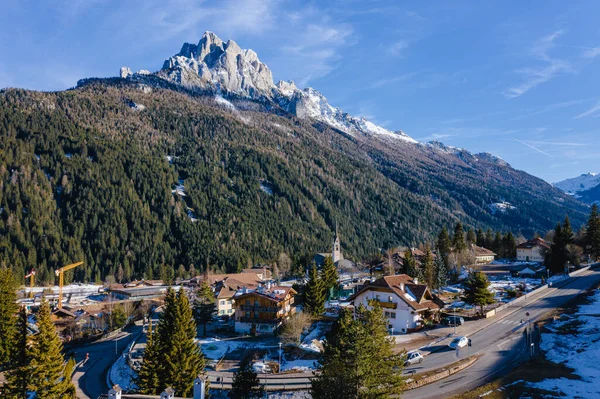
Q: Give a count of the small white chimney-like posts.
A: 3